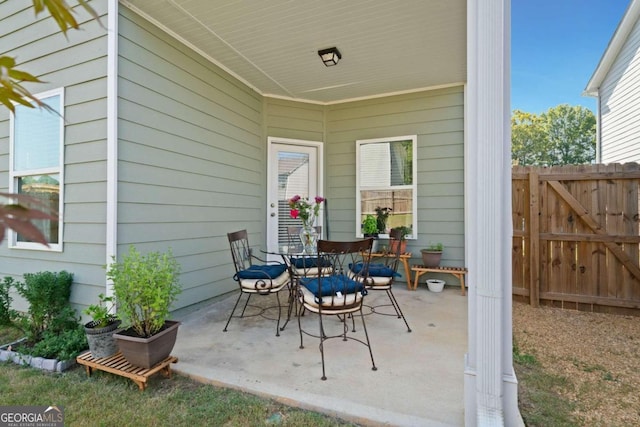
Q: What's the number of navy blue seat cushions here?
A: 4